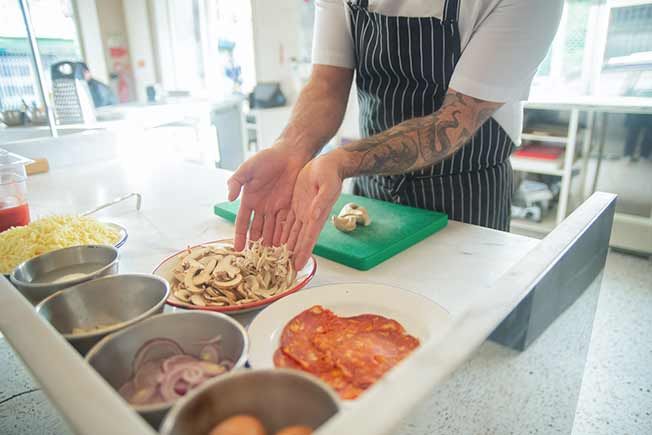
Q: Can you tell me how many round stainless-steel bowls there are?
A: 4